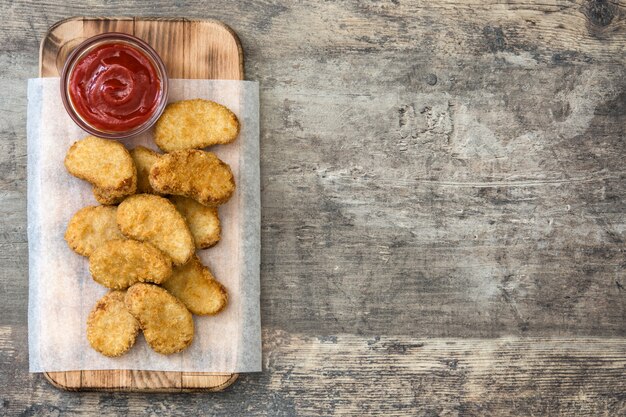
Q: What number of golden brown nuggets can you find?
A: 11